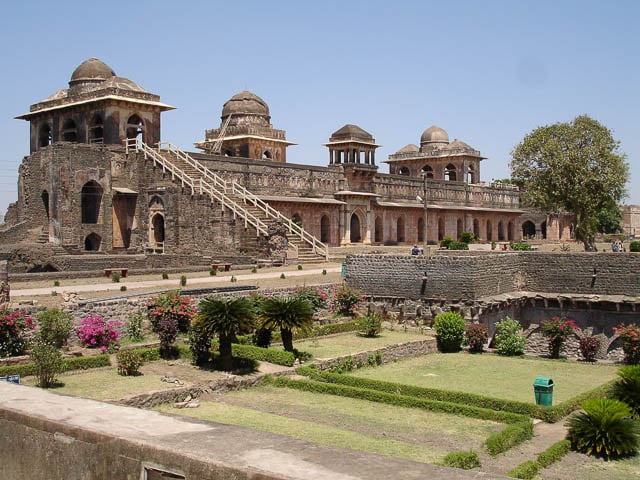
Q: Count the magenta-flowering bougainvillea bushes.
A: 1